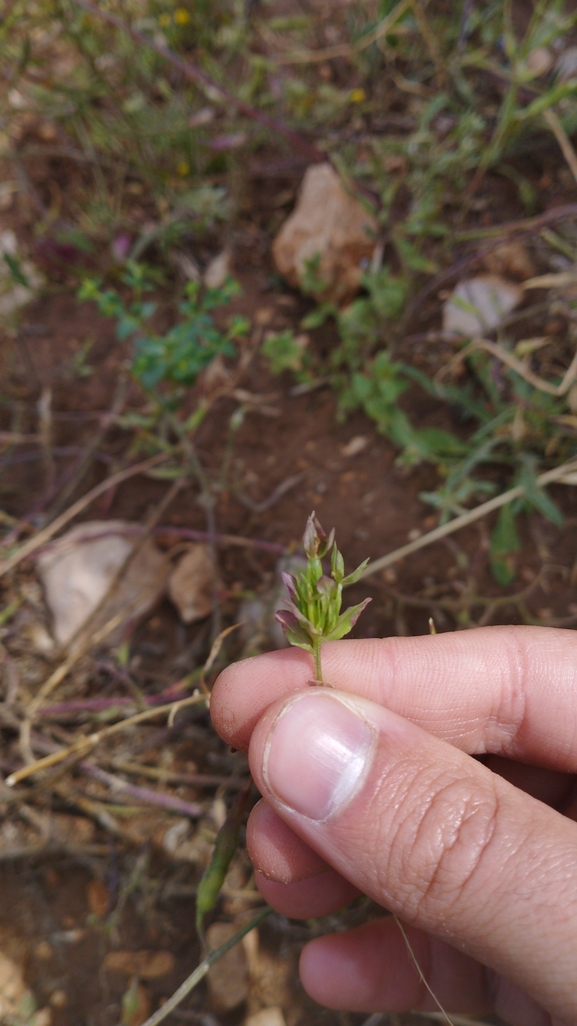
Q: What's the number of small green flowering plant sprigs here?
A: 1